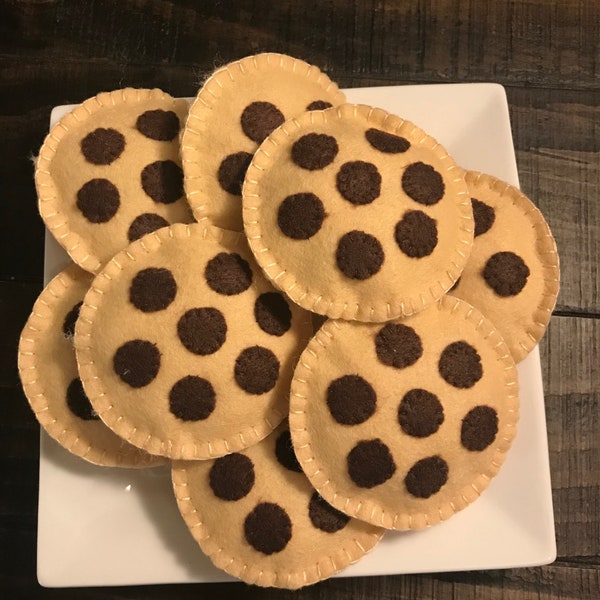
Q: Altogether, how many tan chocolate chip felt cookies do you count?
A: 8